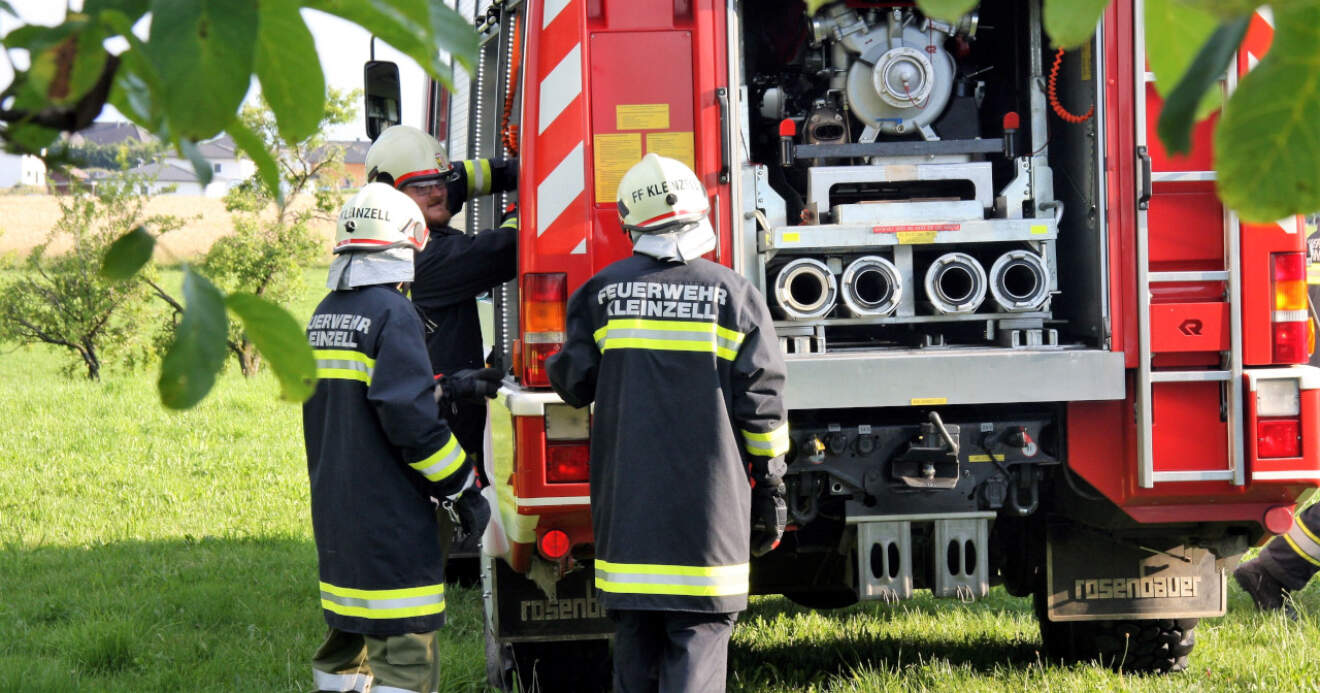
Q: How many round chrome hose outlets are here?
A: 4